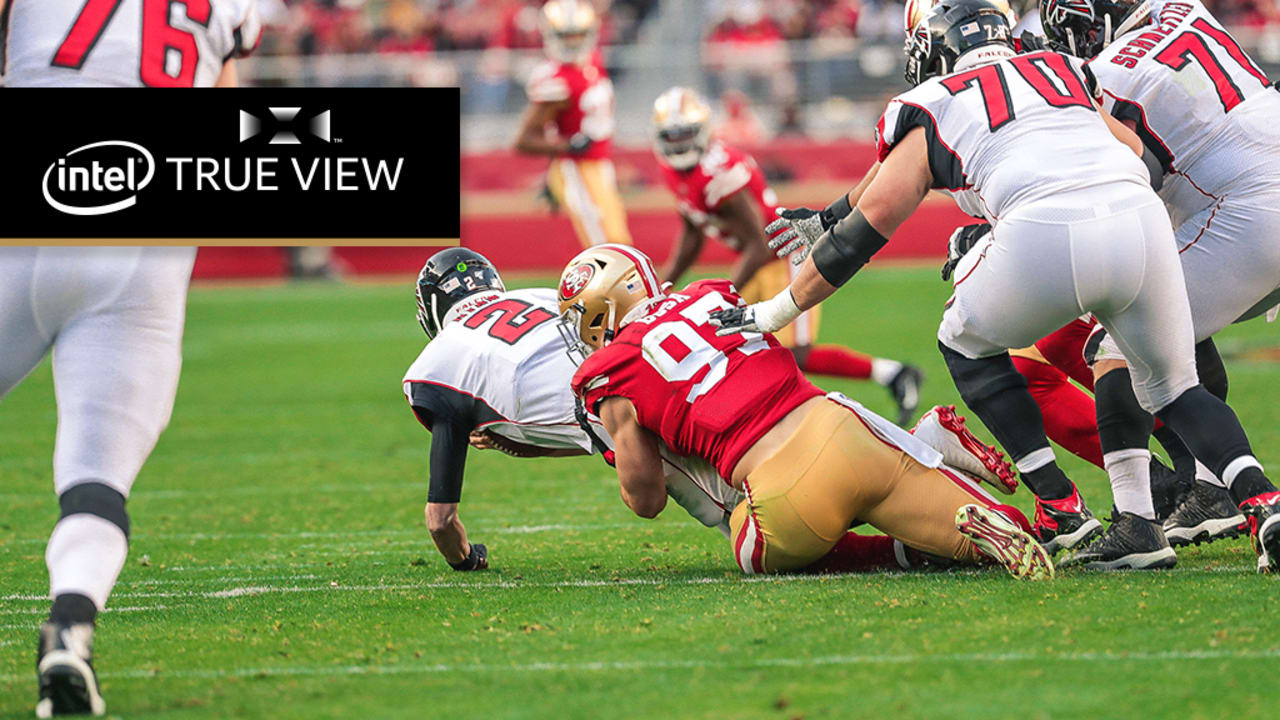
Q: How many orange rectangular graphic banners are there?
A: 0